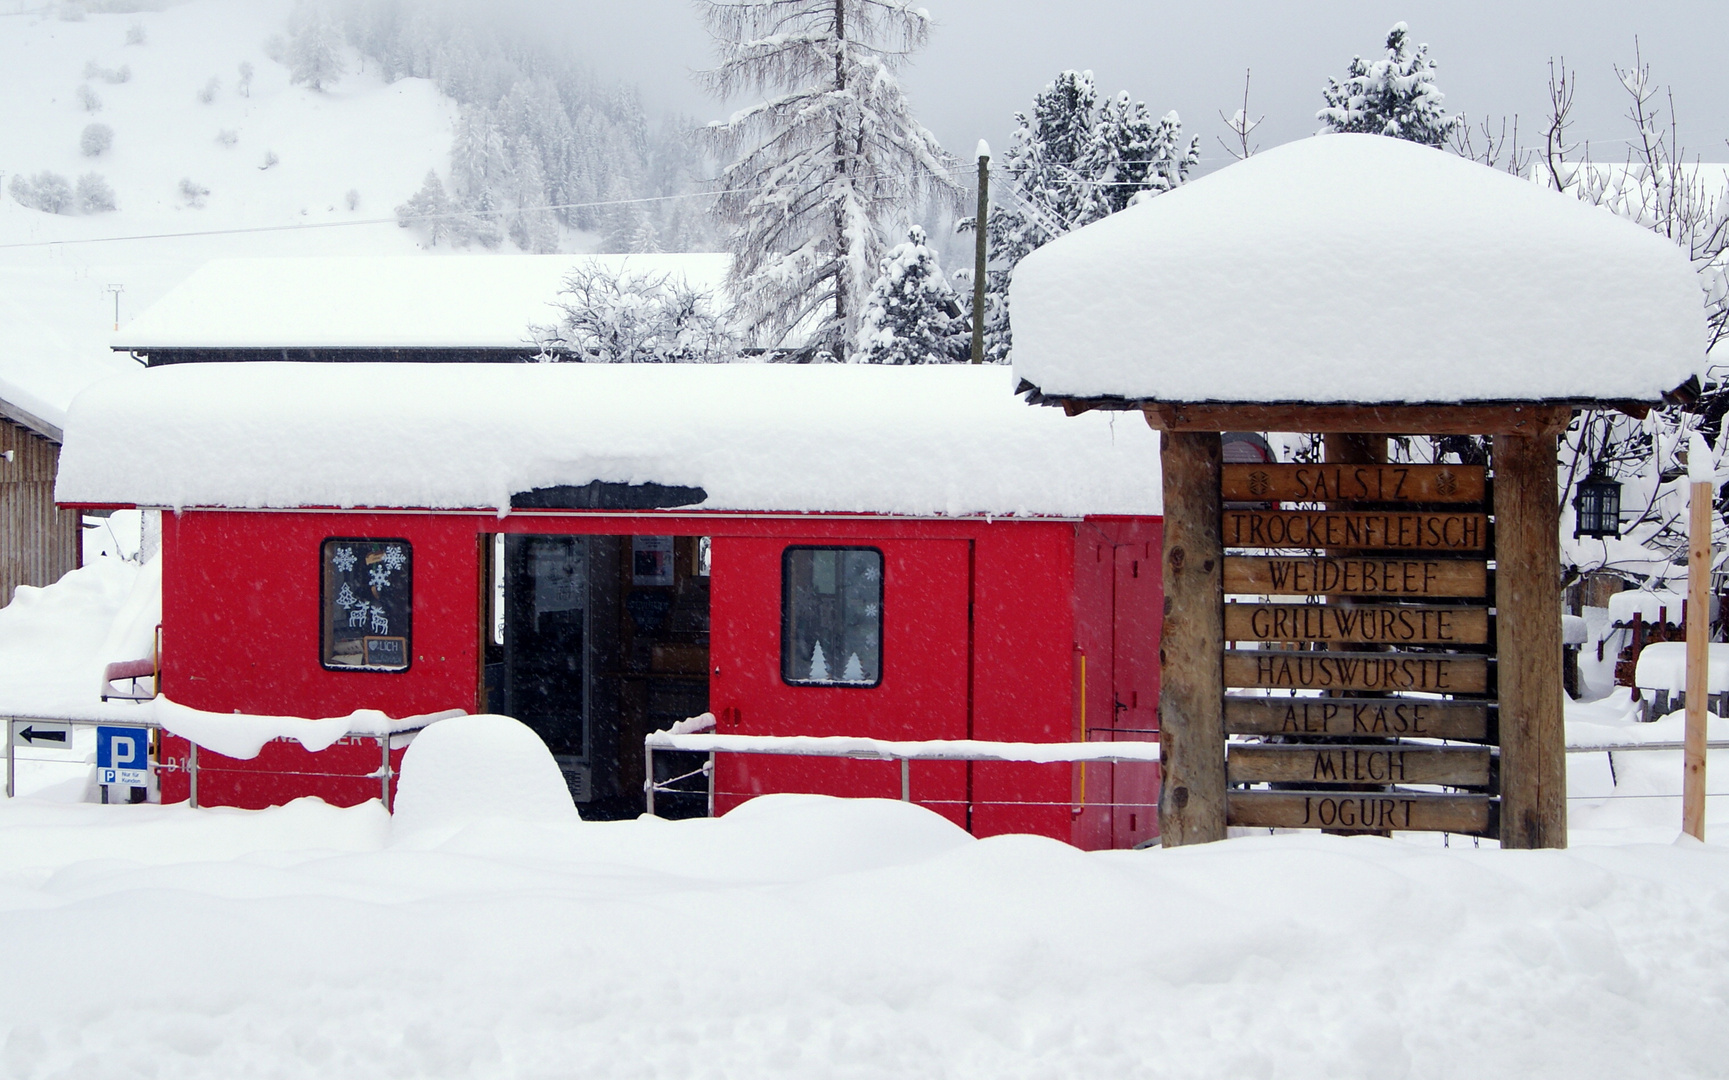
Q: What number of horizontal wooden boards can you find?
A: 8